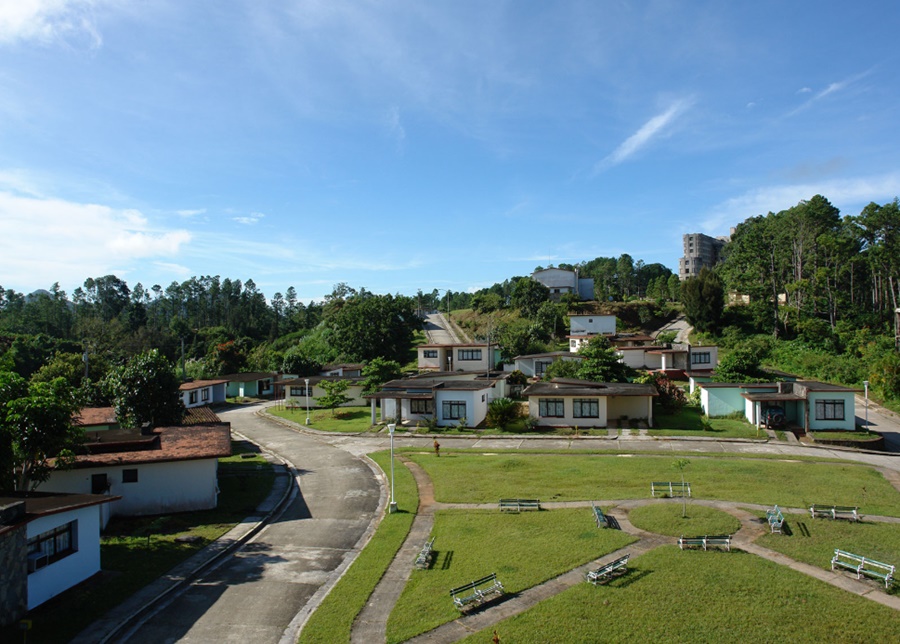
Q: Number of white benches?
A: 10